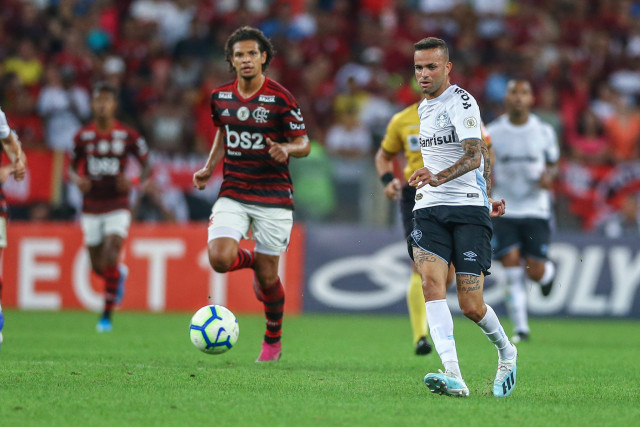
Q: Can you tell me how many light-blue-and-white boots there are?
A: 2